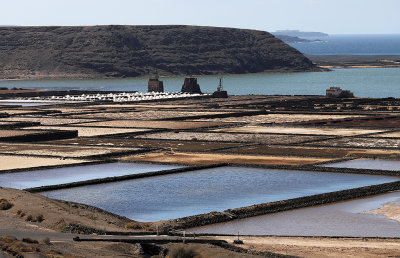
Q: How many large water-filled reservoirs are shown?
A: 4